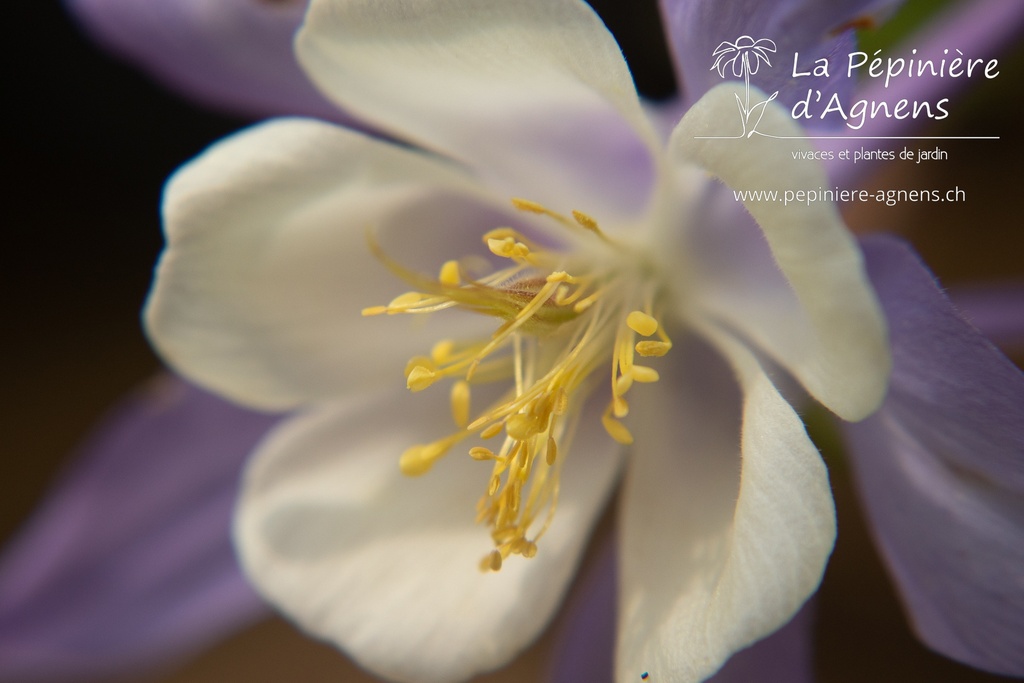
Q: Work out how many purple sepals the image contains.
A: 5